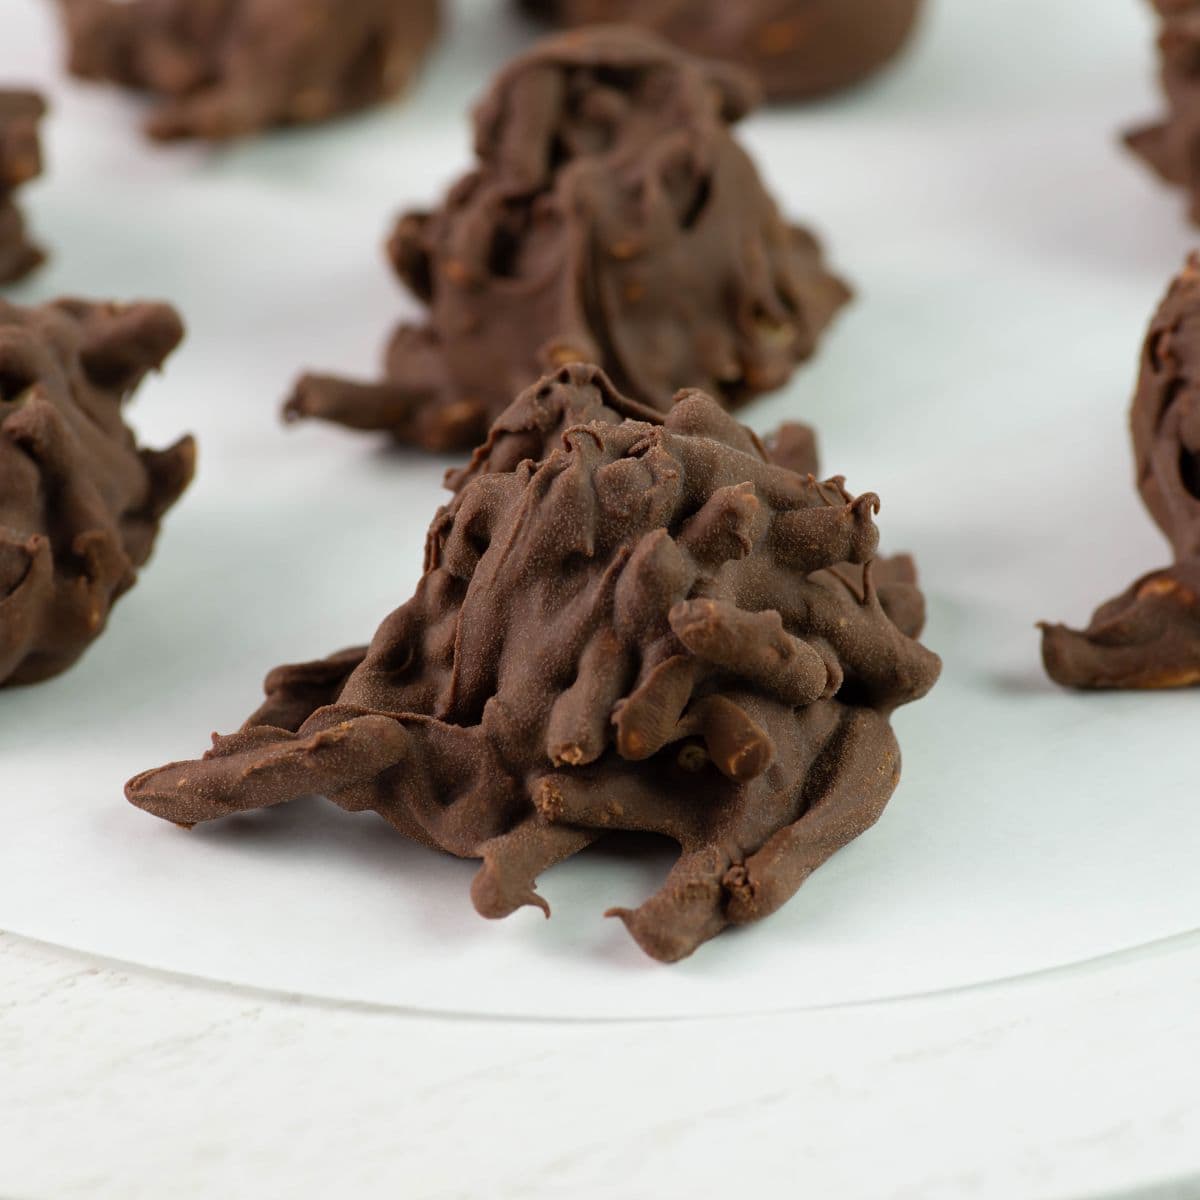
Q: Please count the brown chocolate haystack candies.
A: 8